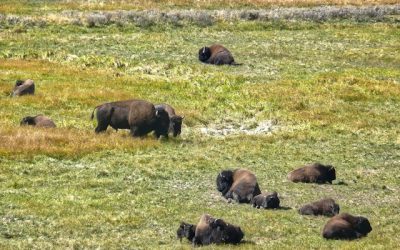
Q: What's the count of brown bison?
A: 12